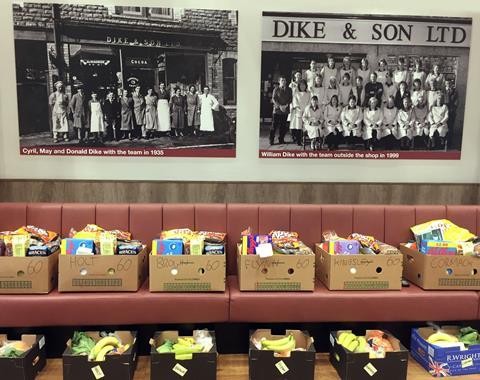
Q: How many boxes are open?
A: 12